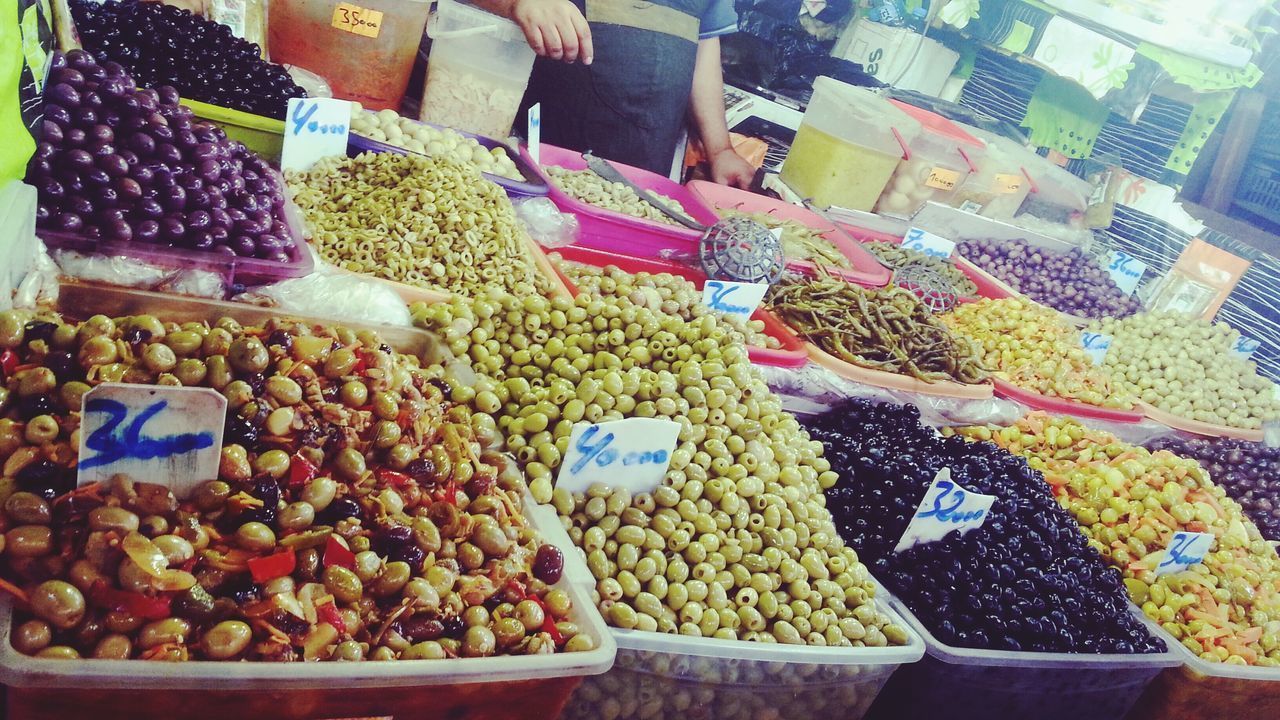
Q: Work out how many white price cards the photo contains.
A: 11